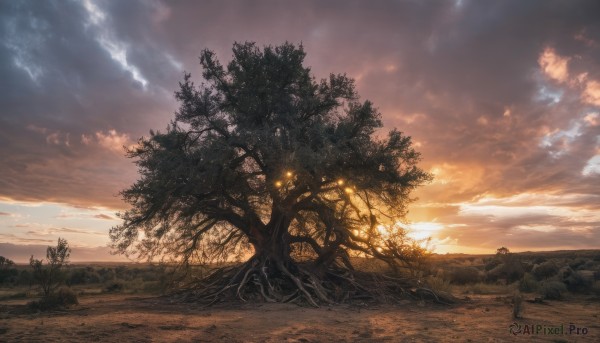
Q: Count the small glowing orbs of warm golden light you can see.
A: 4